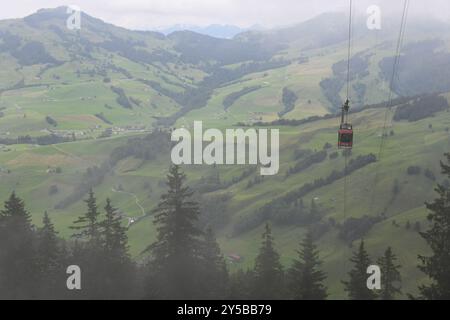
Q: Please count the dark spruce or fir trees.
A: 11